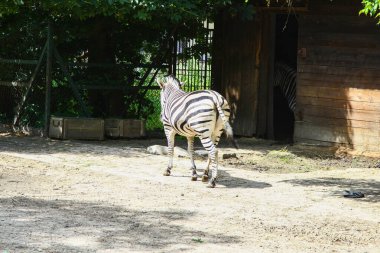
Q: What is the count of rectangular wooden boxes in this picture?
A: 2